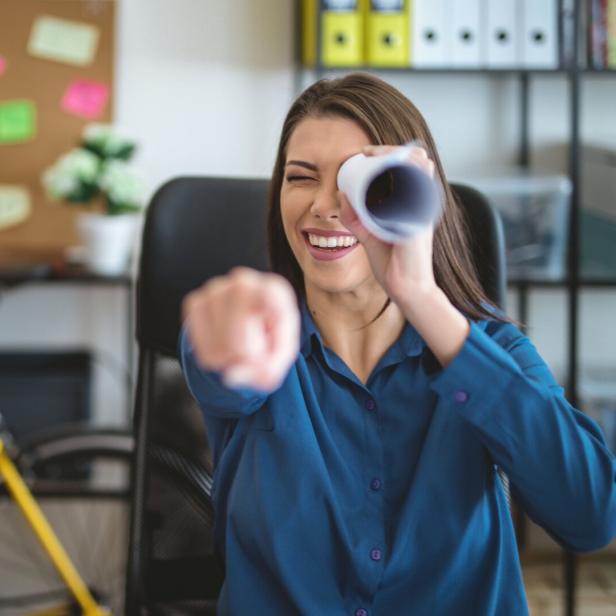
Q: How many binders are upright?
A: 6